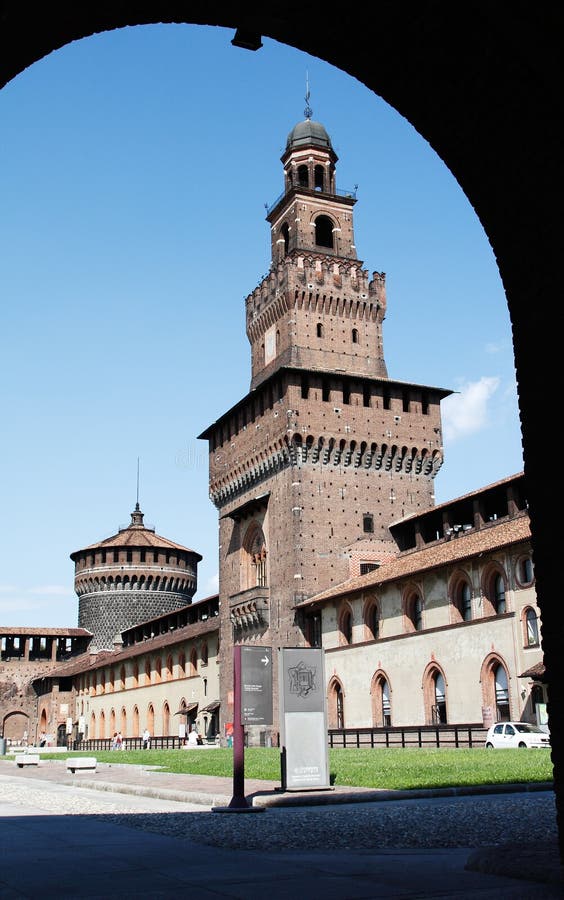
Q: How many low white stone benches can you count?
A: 2